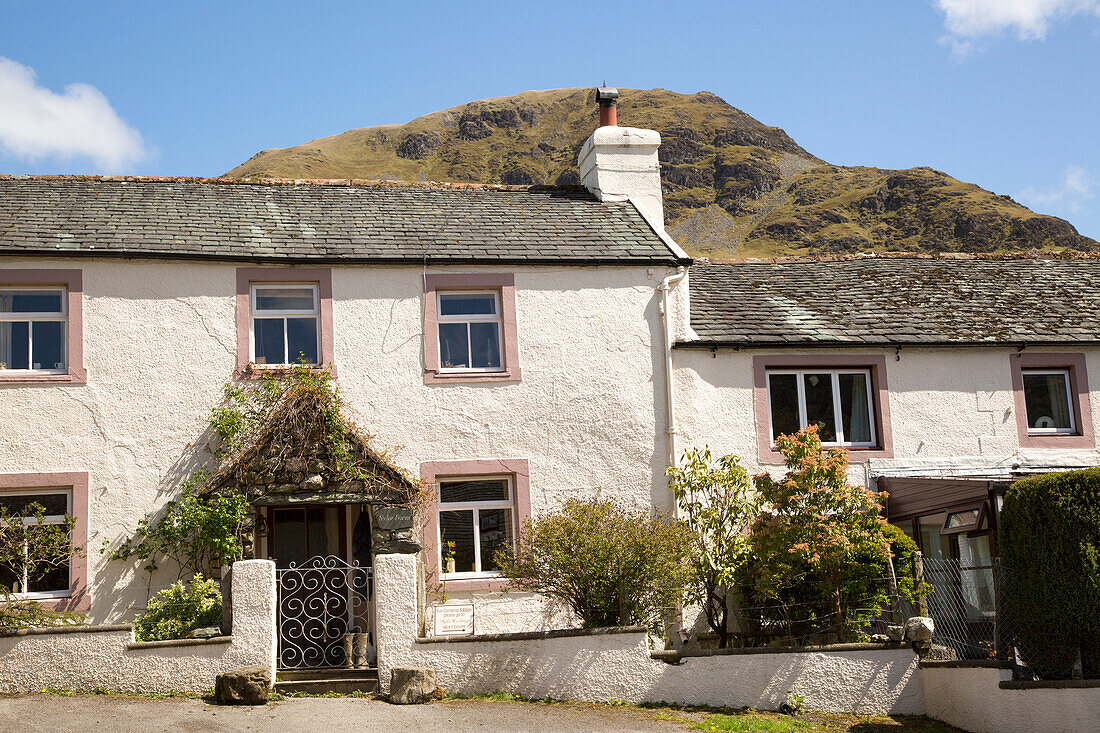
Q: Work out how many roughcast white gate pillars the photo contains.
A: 2